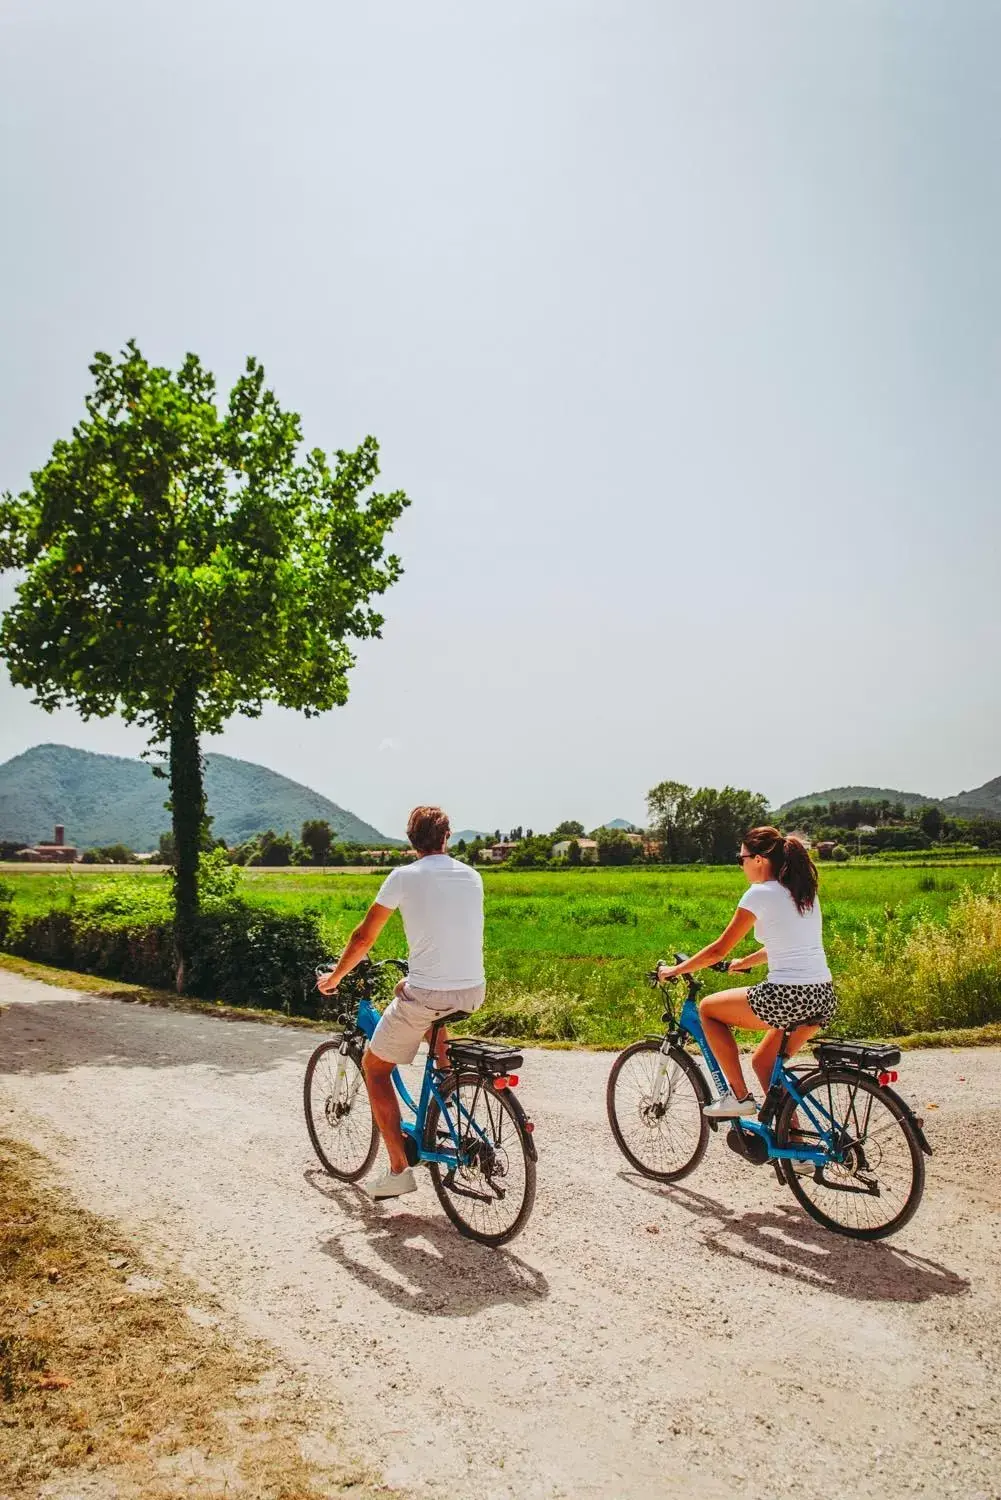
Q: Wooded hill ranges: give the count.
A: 2